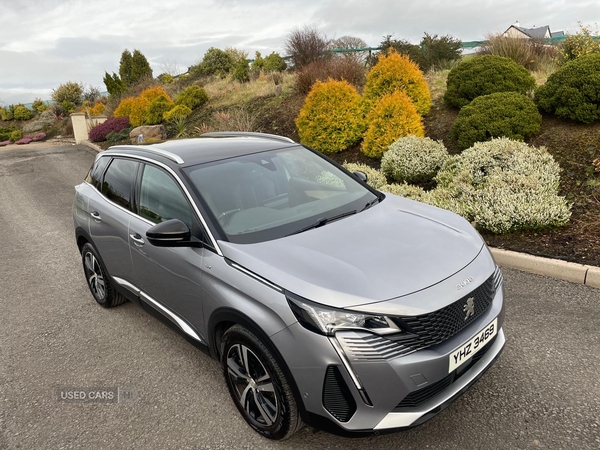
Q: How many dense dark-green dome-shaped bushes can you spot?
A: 3